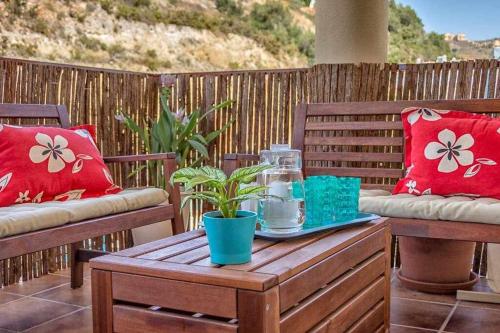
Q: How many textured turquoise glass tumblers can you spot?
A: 2